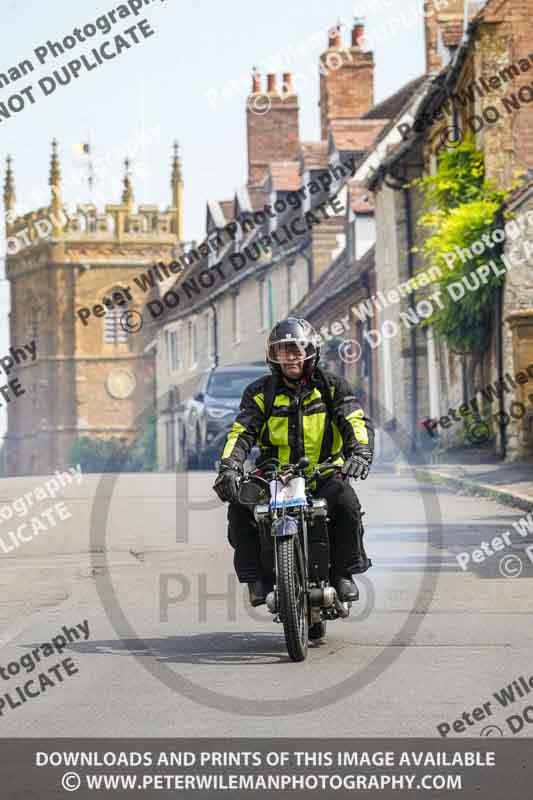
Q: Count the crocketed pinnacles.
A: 4